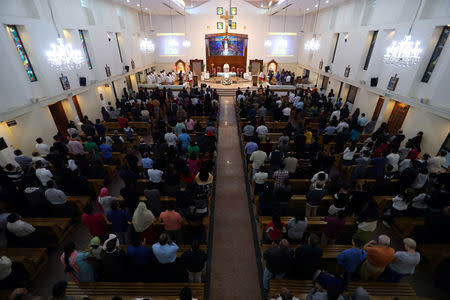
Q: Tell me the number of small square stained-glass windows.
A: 4